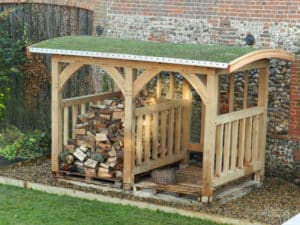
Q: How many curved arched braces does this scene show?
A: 4